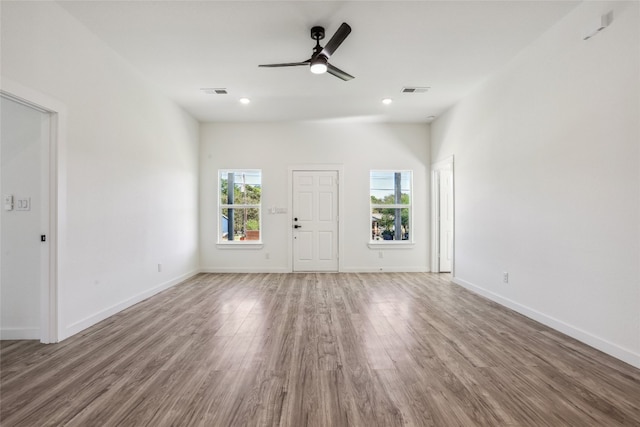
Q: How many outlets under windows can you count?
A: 2